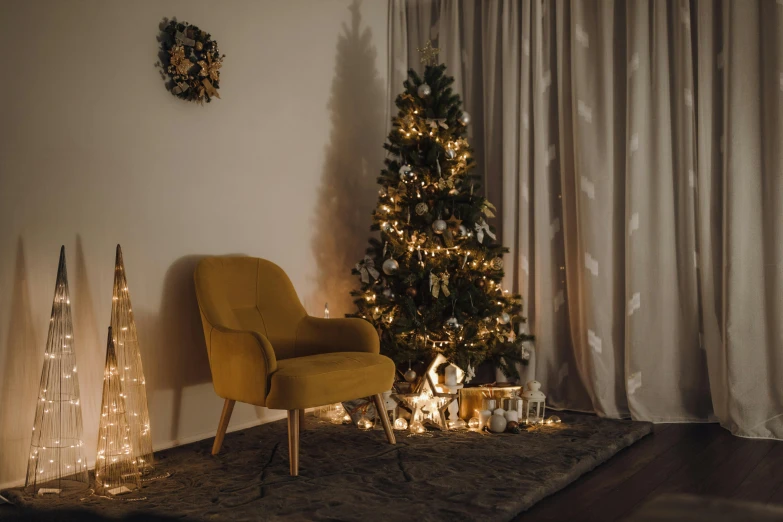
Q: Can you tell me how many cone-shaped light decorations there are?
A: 3